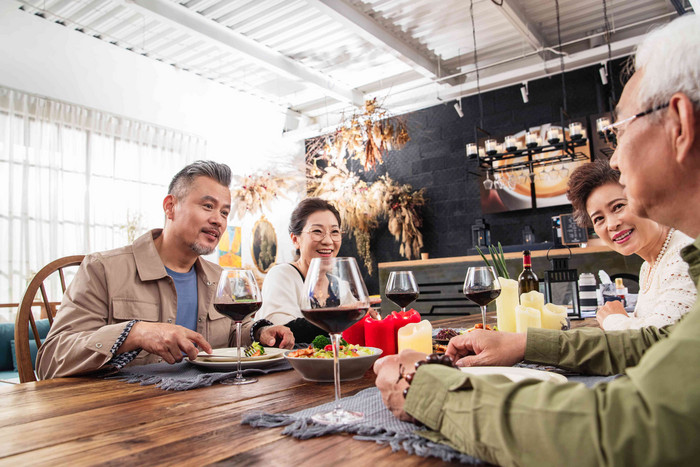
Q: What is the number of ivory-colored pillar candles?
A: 5